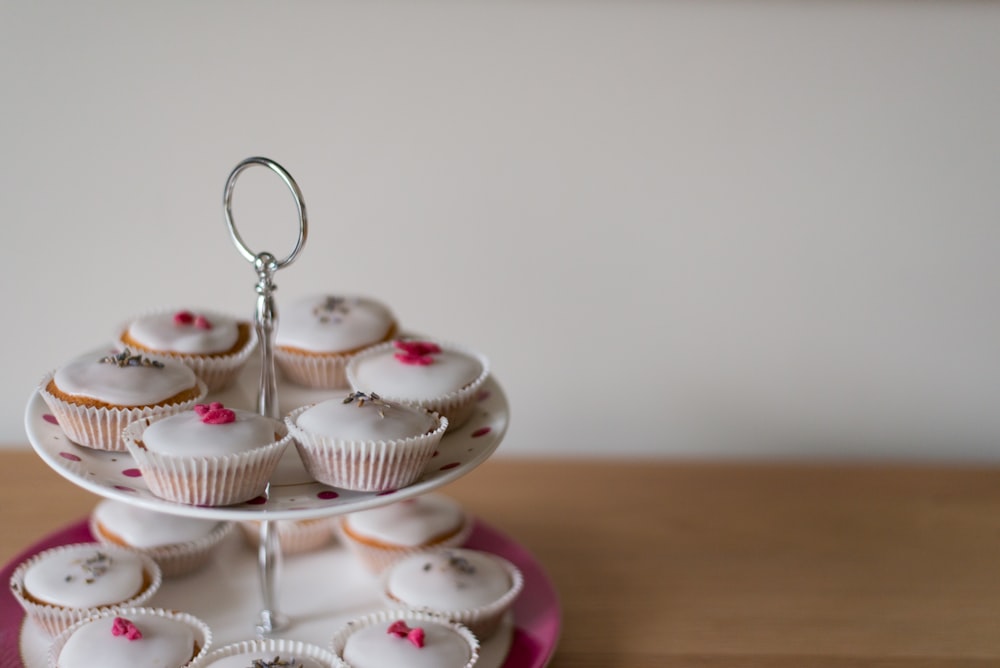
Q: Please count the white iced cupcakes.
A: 14